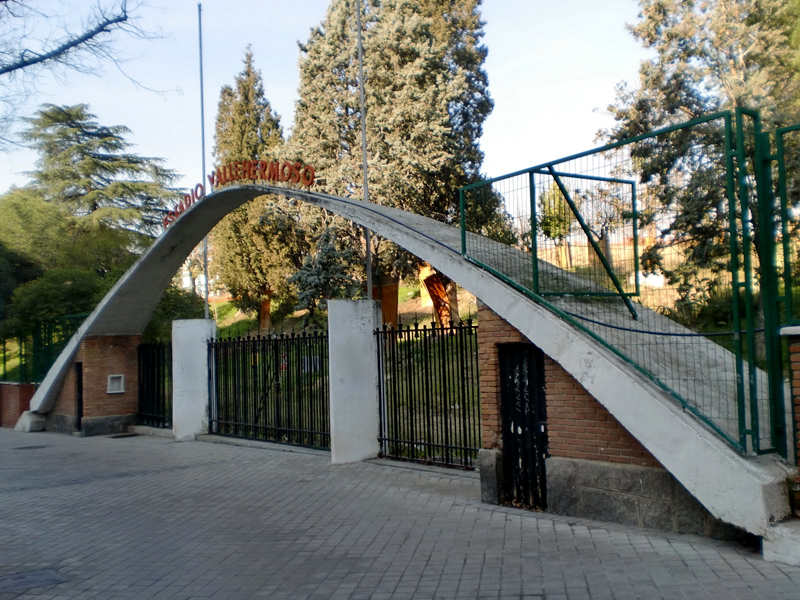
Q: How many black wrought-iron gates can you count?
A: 3